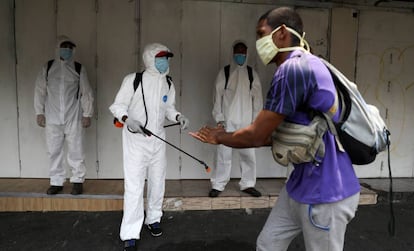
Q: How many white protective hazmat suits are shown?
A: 3